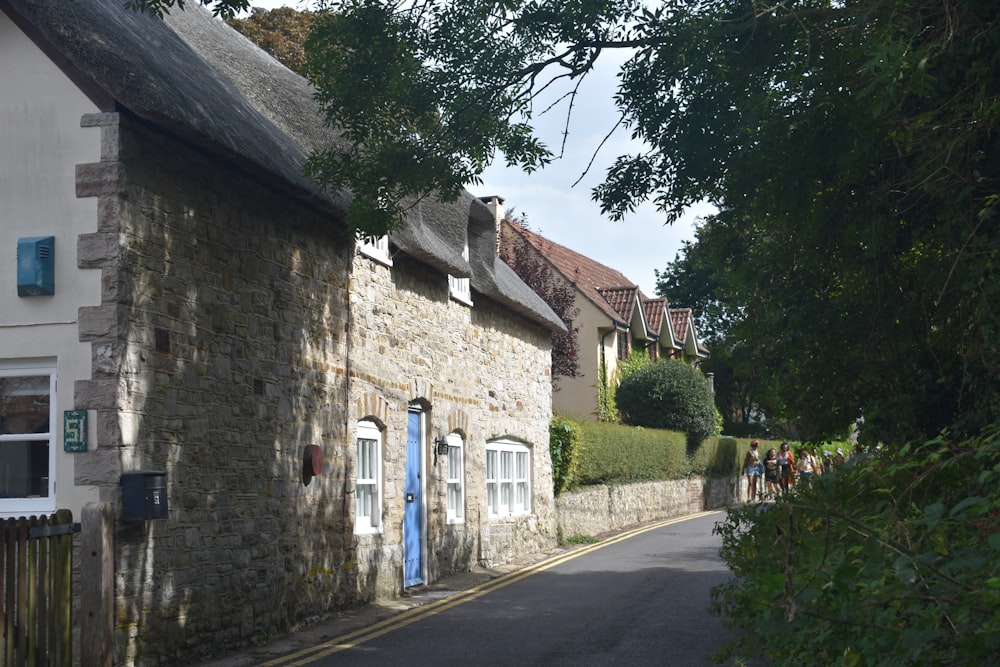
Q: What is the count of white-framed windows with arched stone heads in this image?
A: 3